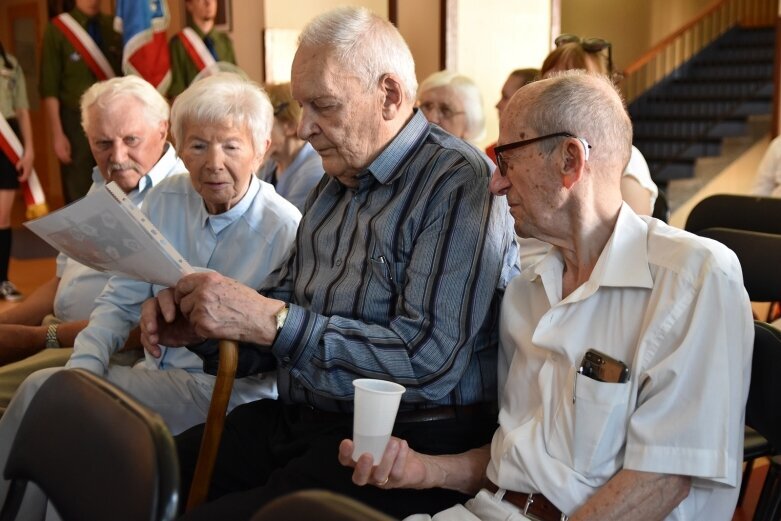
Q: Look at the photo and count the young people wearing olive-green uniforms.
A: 2